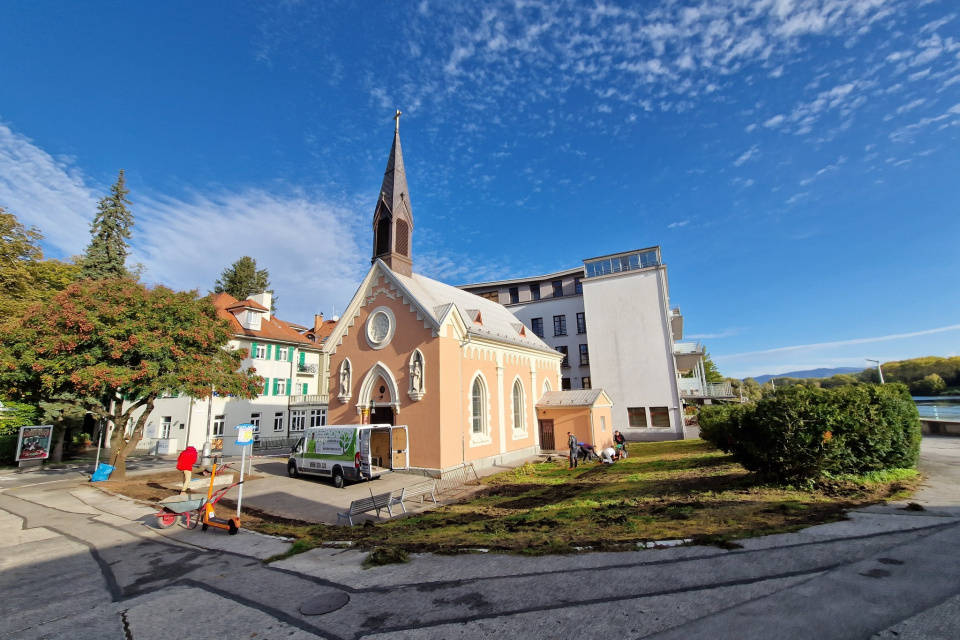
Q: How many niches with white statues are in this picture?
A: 2